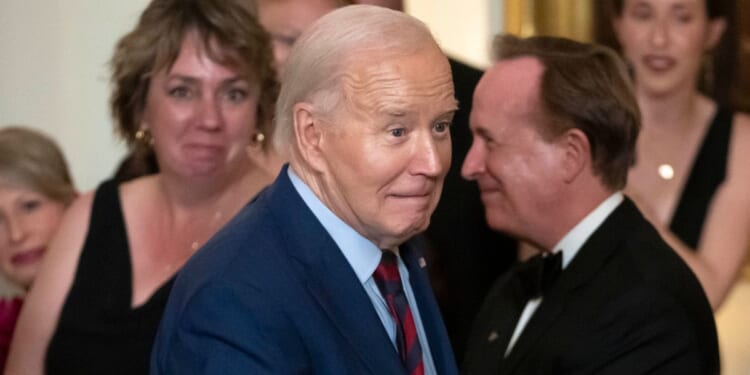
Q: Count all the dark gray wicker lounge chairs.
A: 0